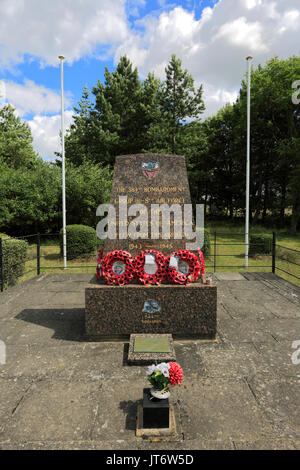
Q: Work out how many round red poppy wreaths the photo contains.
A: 3